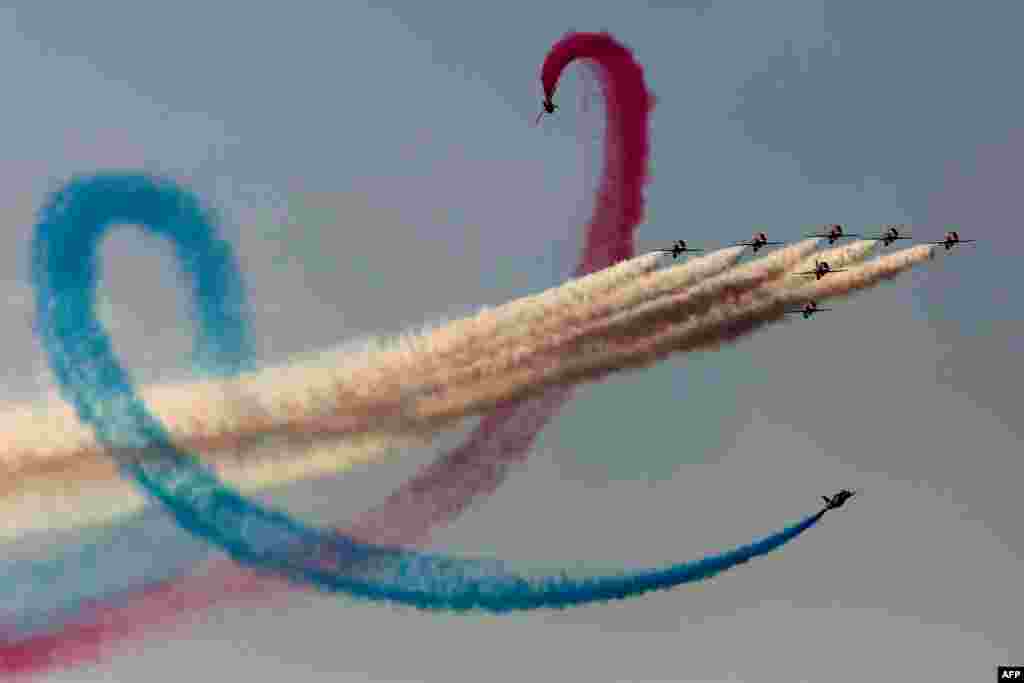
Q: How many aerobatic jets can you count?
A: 9